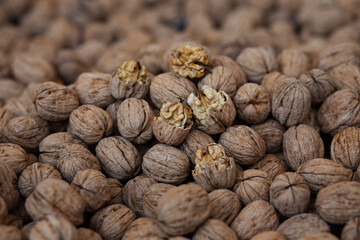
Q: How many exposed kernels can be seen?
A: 5